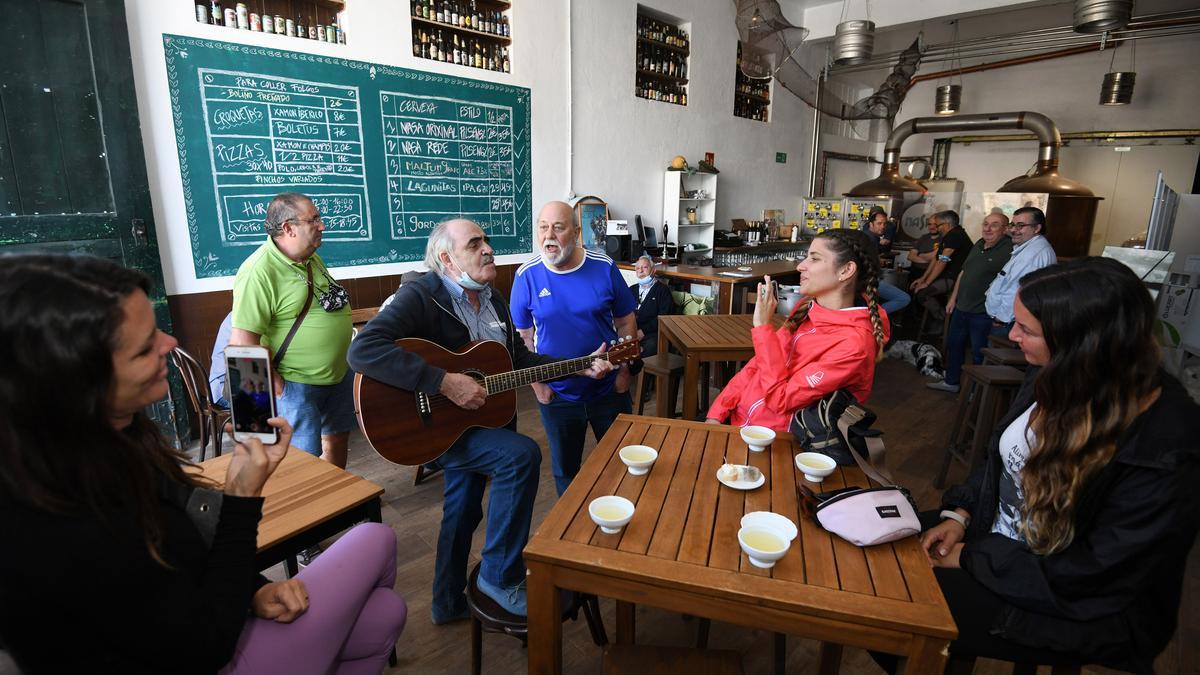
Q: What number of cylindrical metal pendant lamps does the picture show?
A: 4